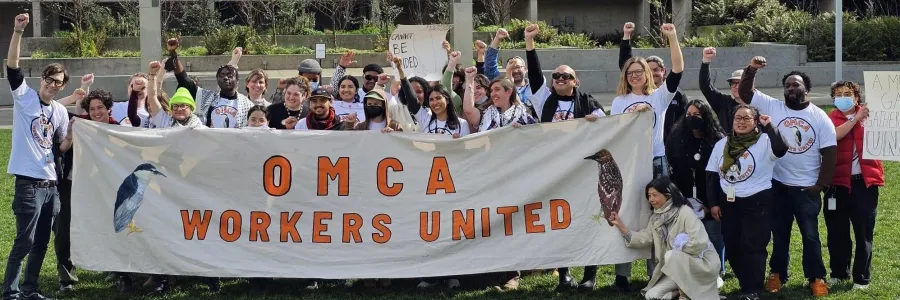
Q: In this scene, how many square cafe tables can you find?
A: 0